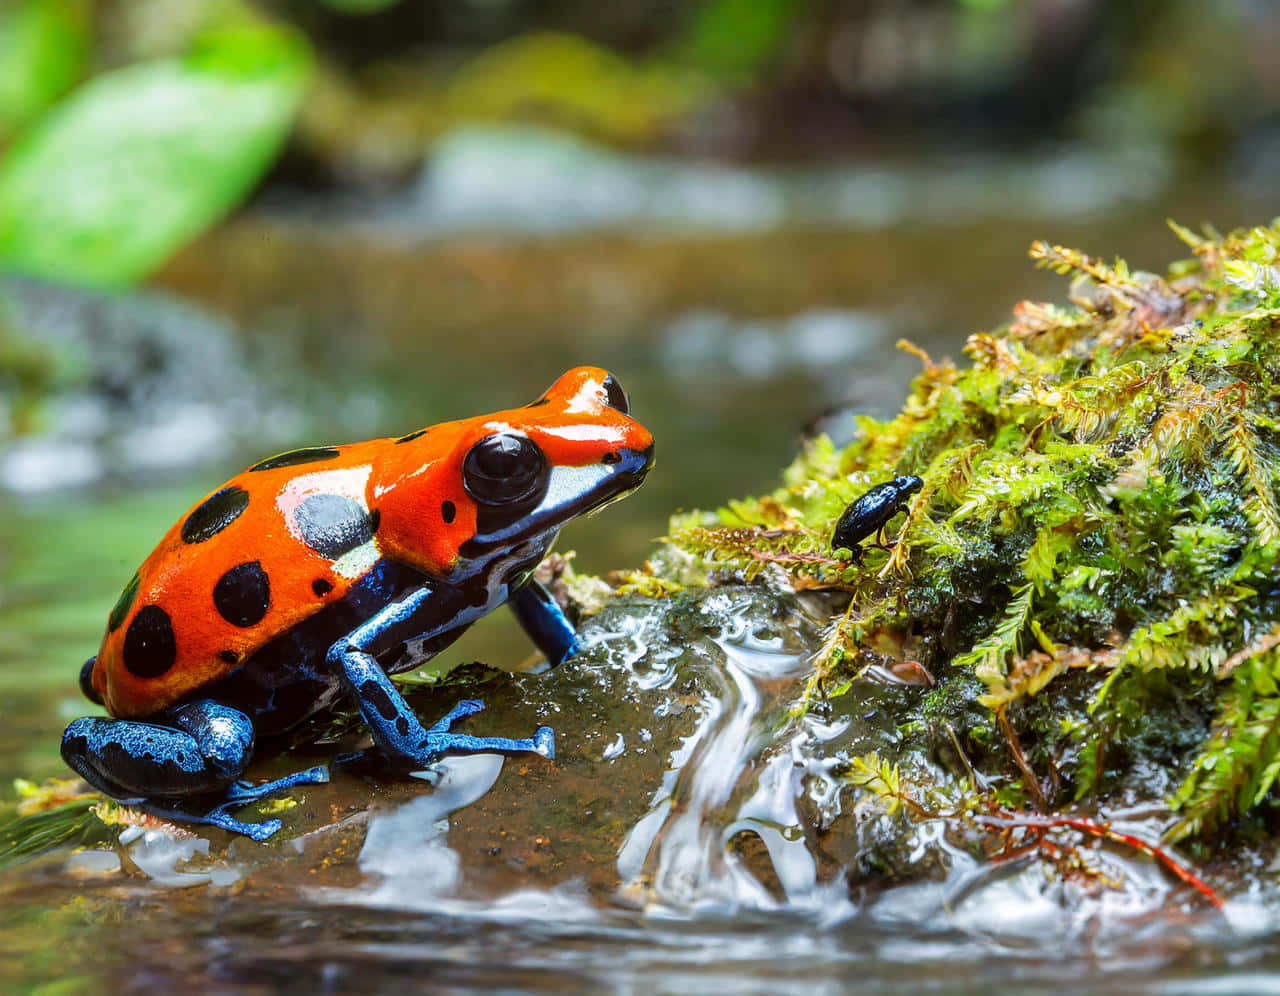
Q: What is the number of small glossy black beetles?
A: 1